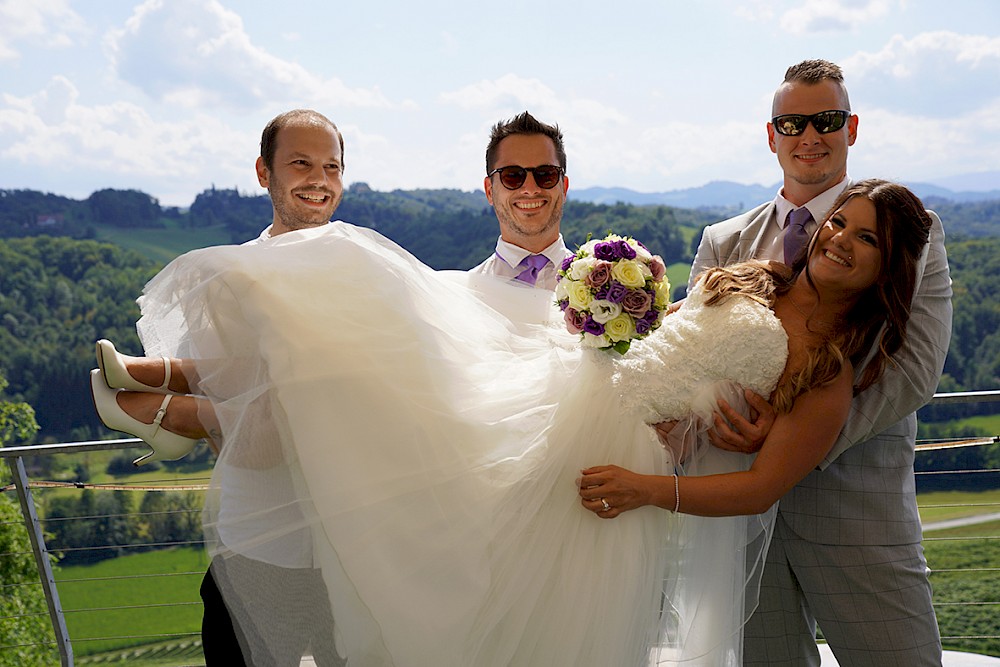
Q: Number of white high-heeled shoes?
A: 2